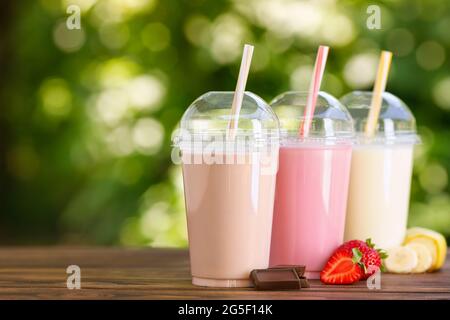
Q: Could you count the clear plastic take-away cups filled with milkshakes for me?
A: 3